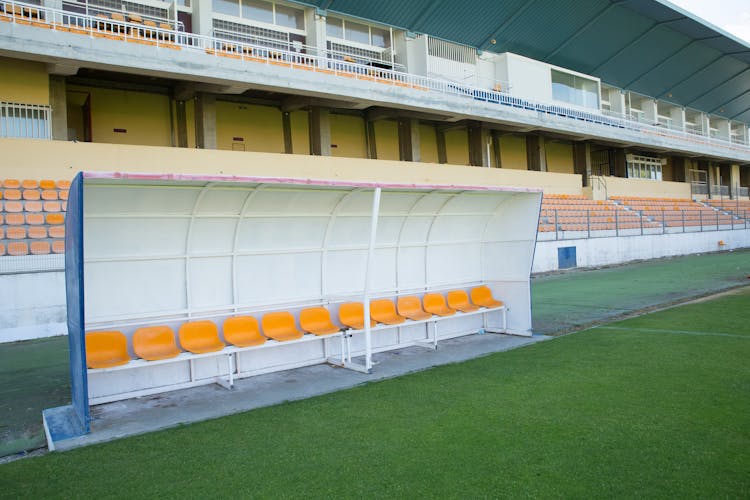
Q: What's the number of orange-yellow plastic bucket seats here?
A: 12